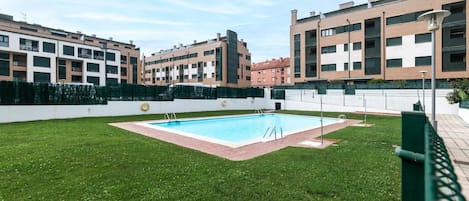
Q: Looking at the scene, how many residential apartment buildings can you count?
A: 4